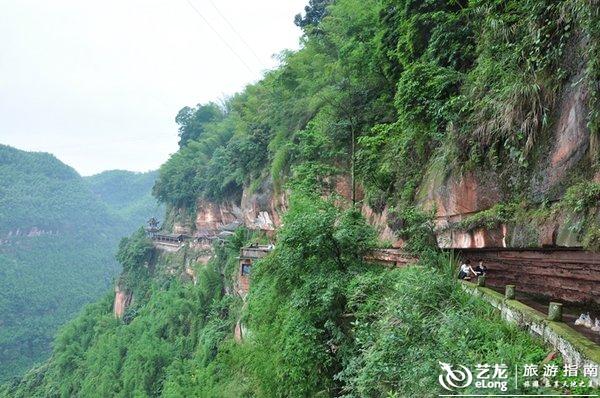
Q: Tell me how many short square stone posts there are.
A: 3